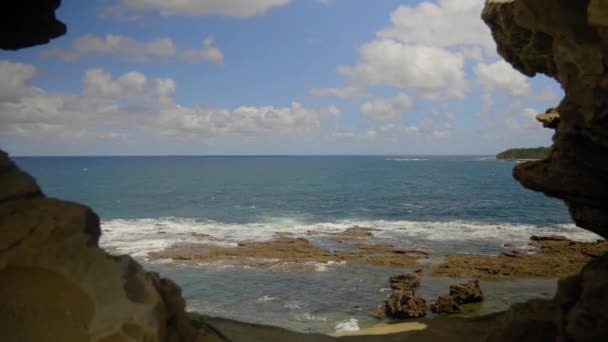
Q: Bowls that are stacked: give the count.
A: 0